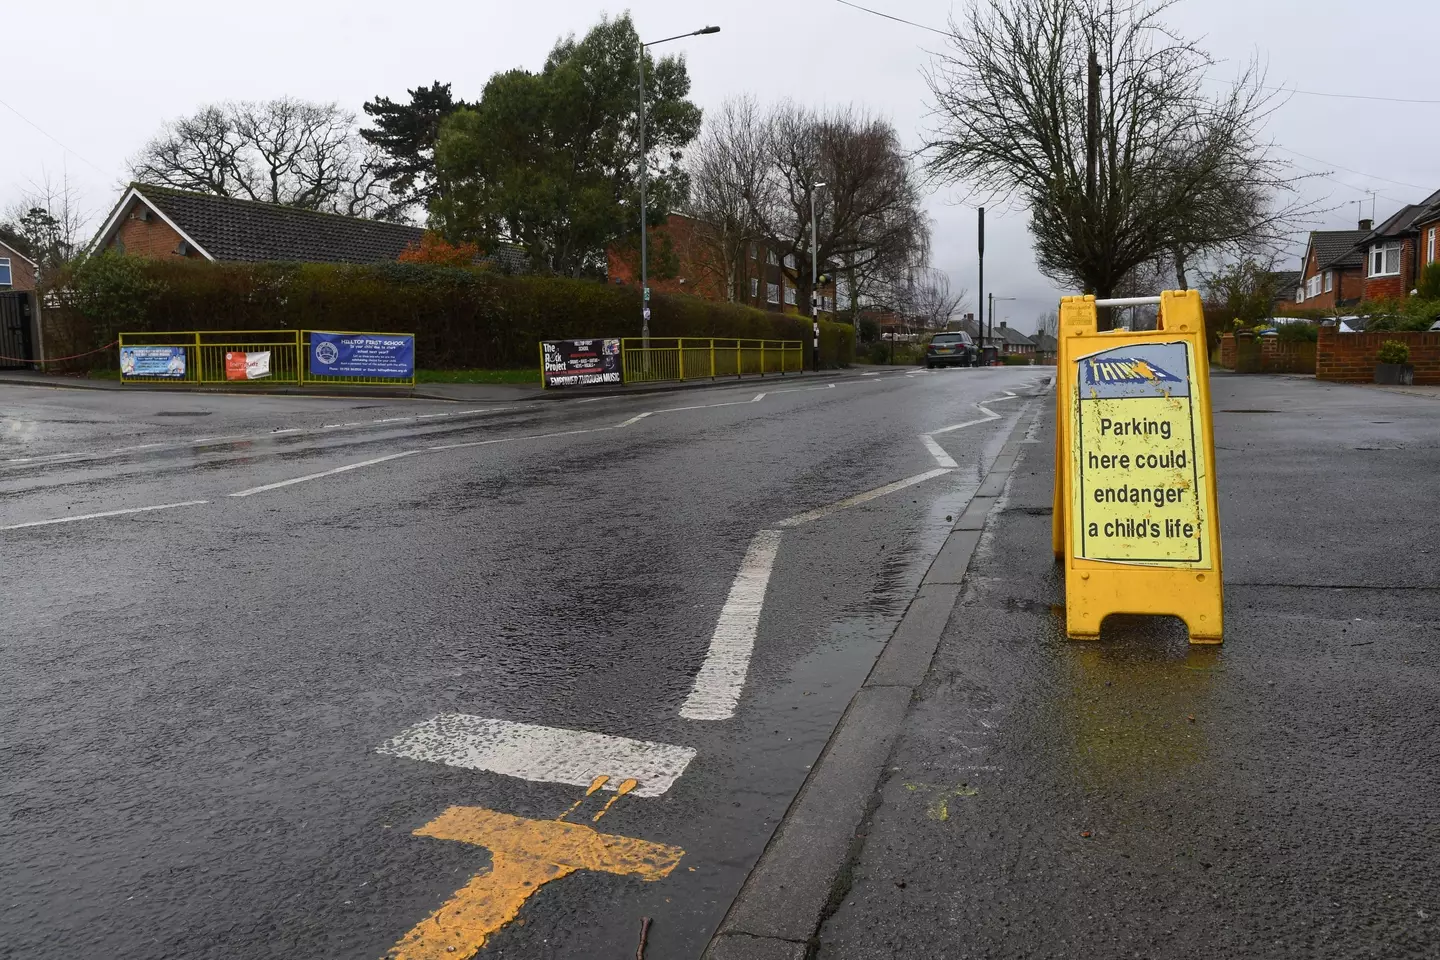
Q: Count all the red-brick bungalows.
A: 1